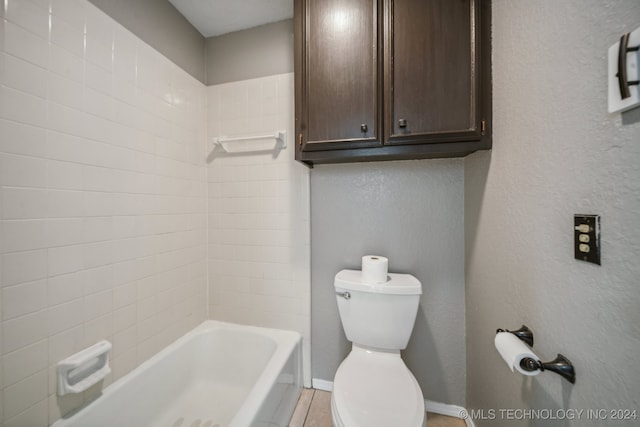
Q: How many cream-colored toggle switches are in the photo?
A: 3